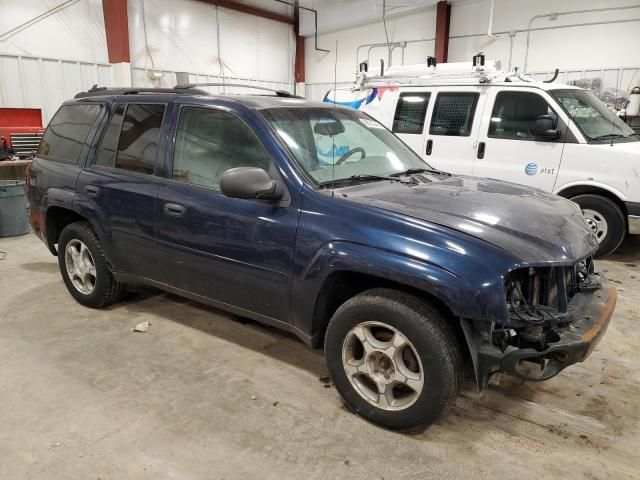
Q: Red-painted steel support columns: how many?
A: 3